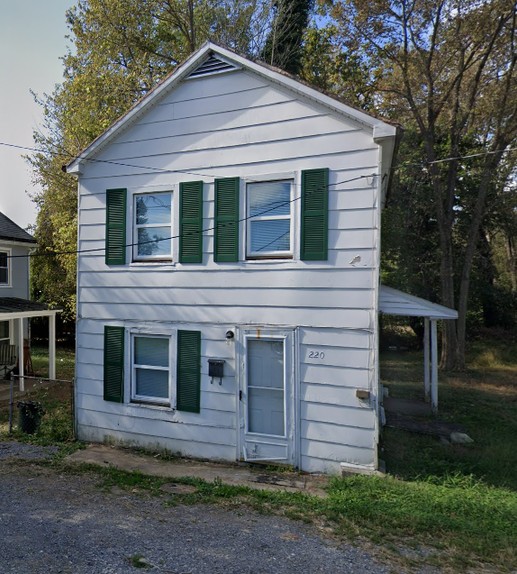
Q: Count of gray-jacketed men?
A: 0